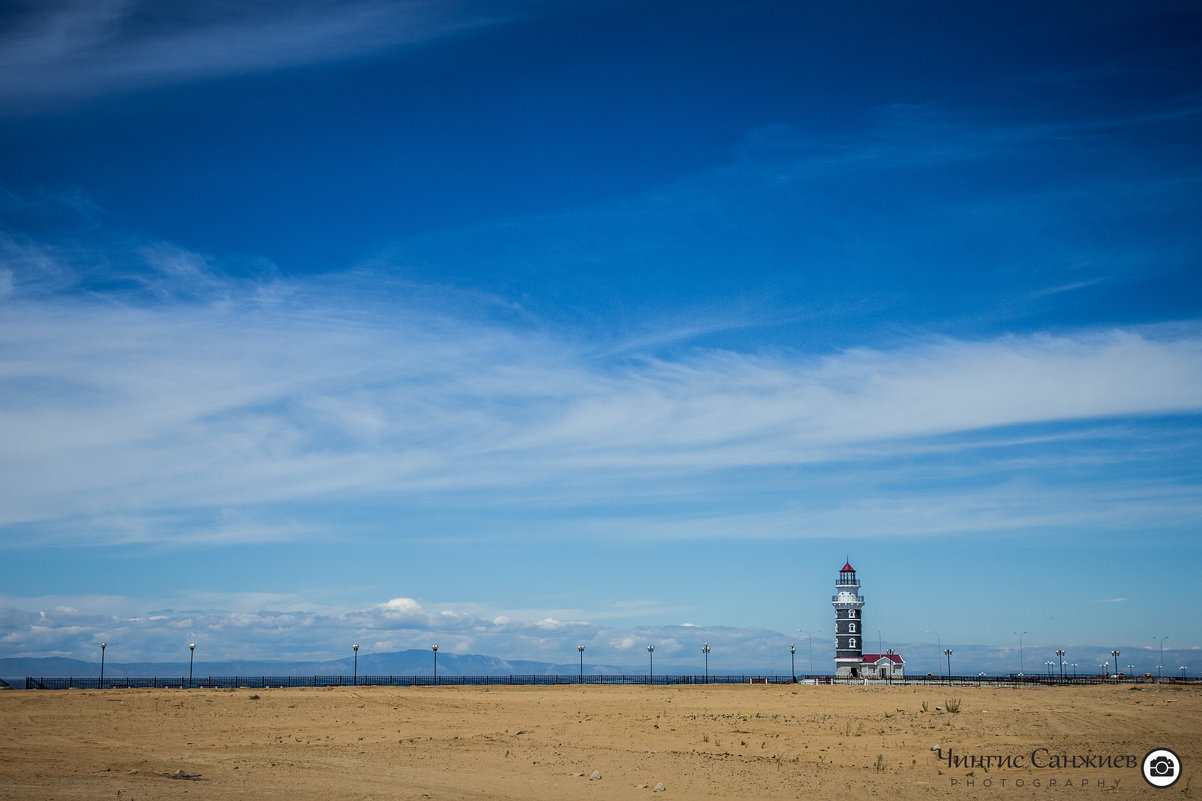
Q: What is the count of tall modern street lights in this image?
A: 5